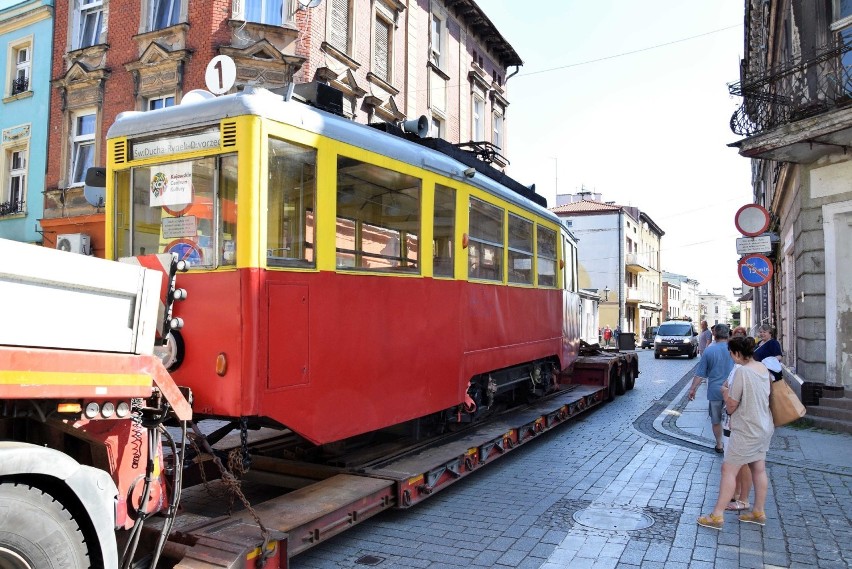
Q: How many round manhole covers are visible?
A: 1